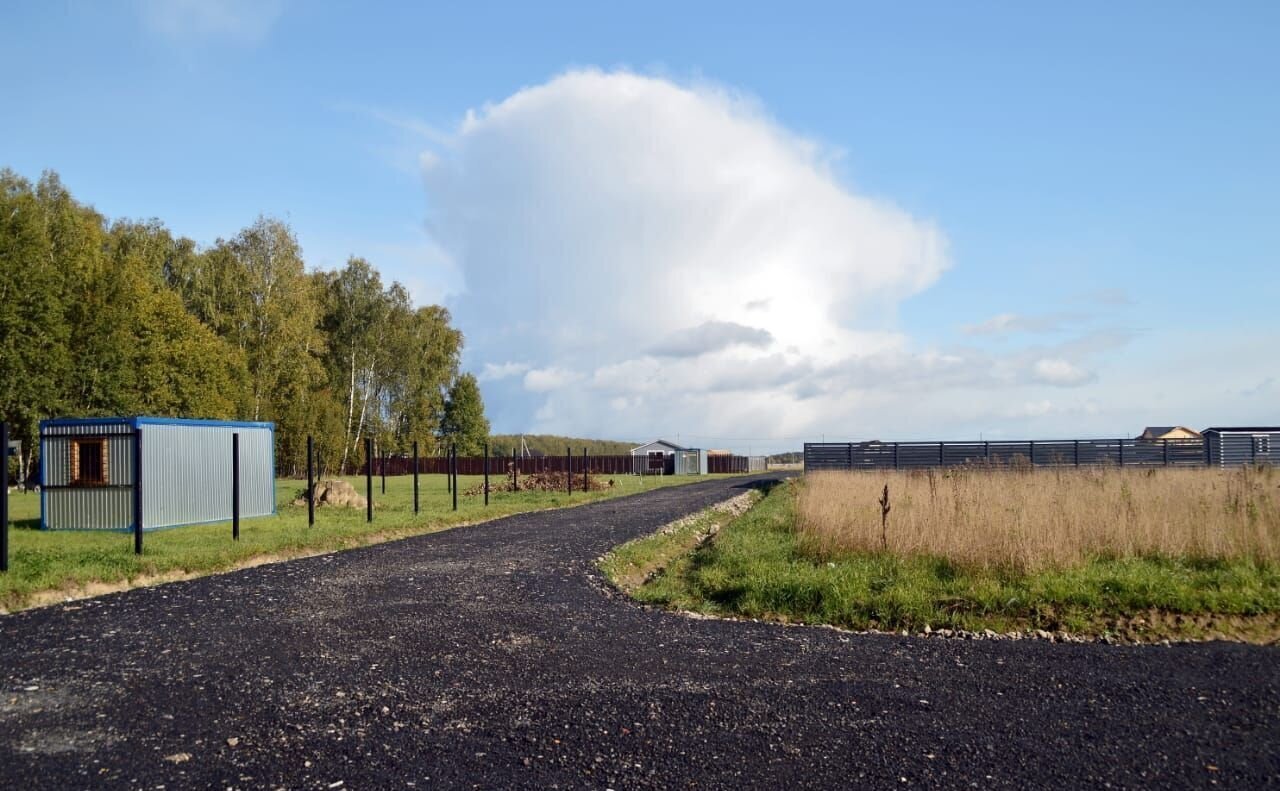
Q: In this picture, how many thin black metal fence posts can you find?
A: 14